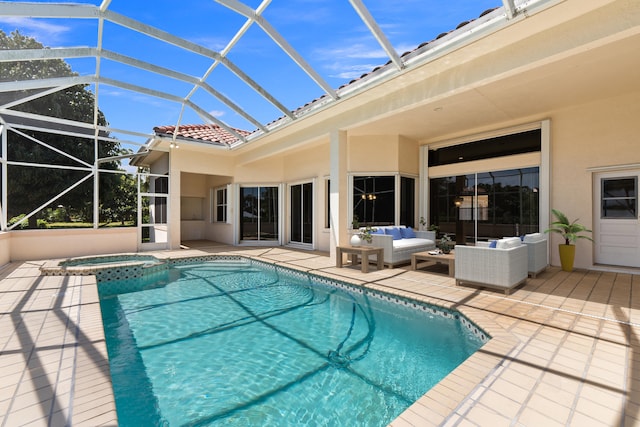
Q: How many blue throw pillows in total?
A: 5